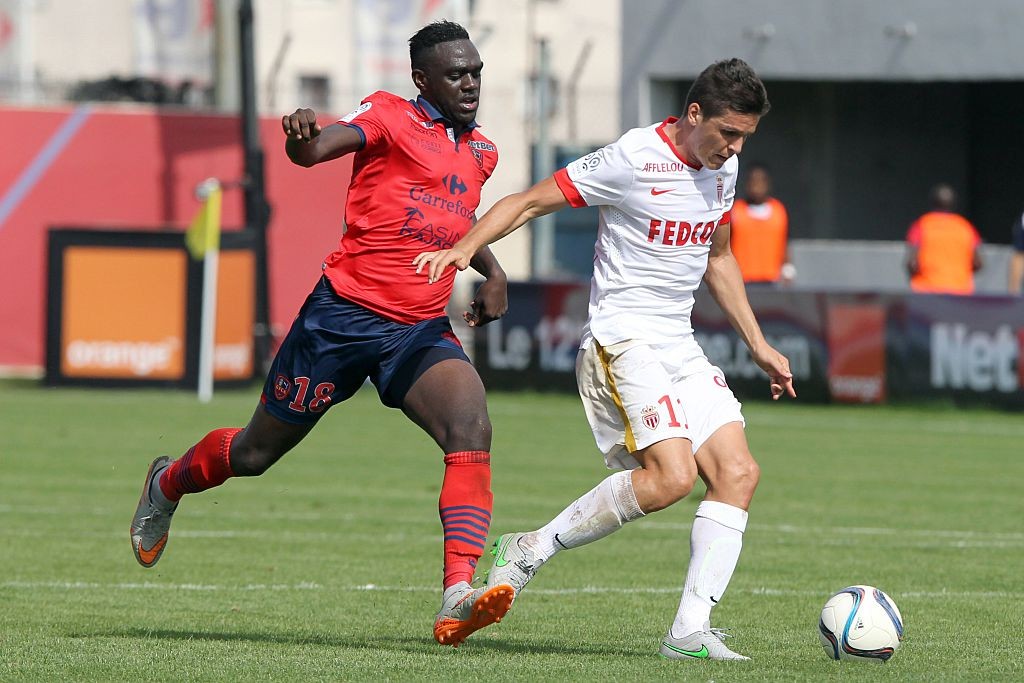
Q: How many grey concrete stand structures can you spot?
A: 1